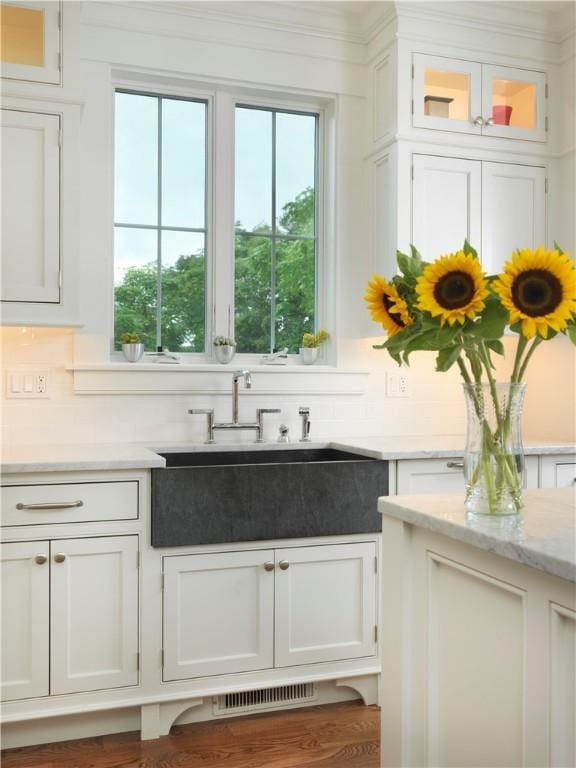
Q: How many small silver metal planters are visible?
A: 3